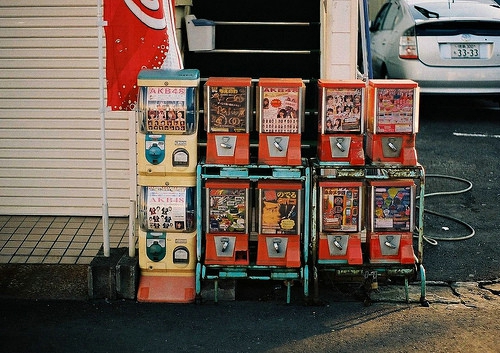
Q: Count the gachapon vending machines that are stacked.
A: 10